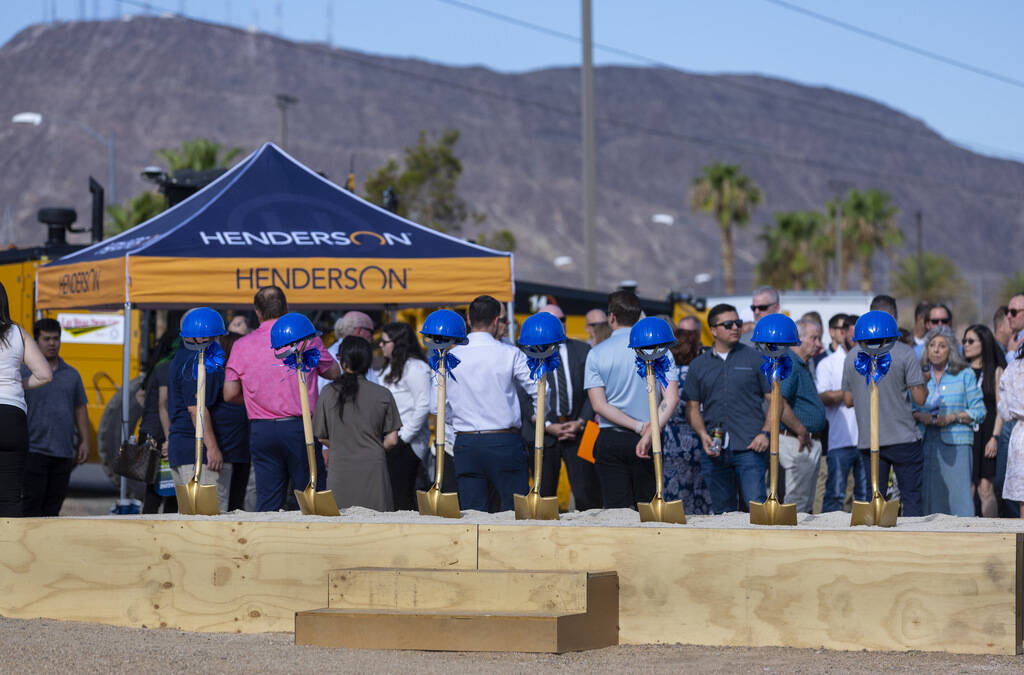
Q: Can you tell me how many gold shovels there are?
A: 7